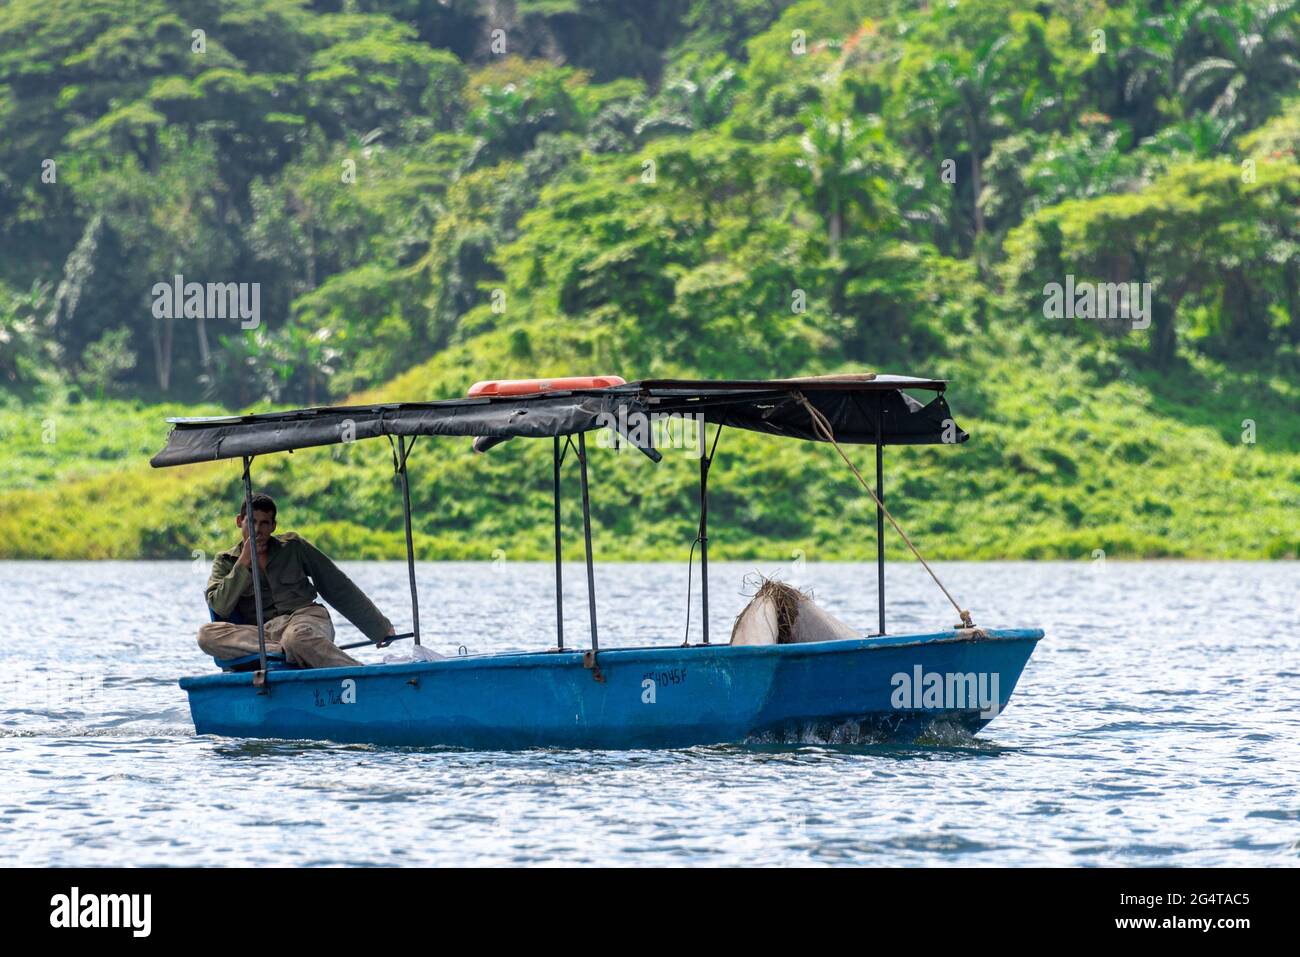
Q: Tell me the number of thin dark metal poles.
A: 6